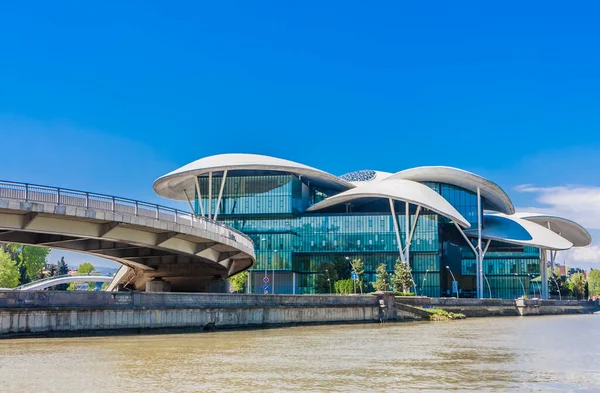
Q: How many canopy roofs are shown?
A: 6